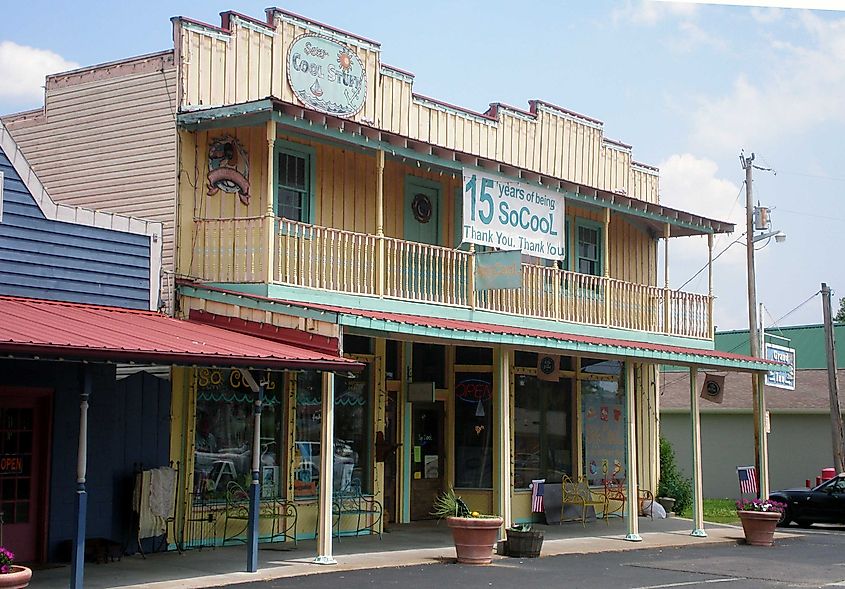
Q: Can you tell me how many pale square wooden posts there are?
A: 5